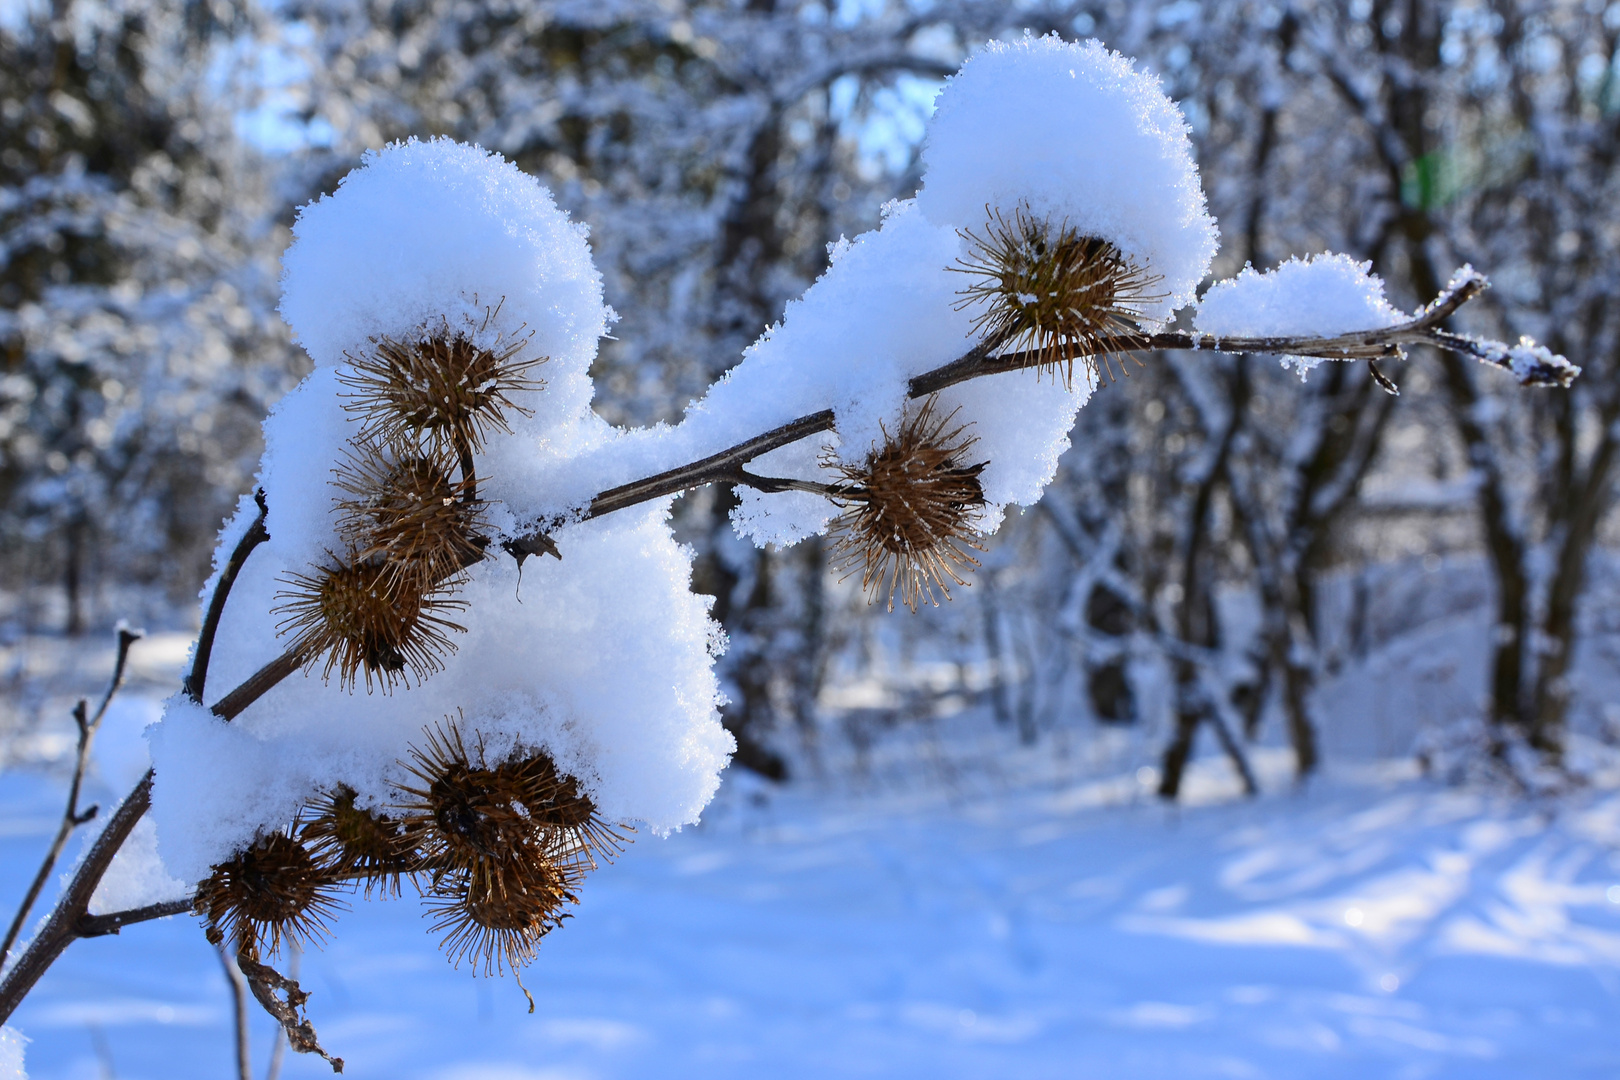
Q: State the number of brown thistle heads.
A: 10